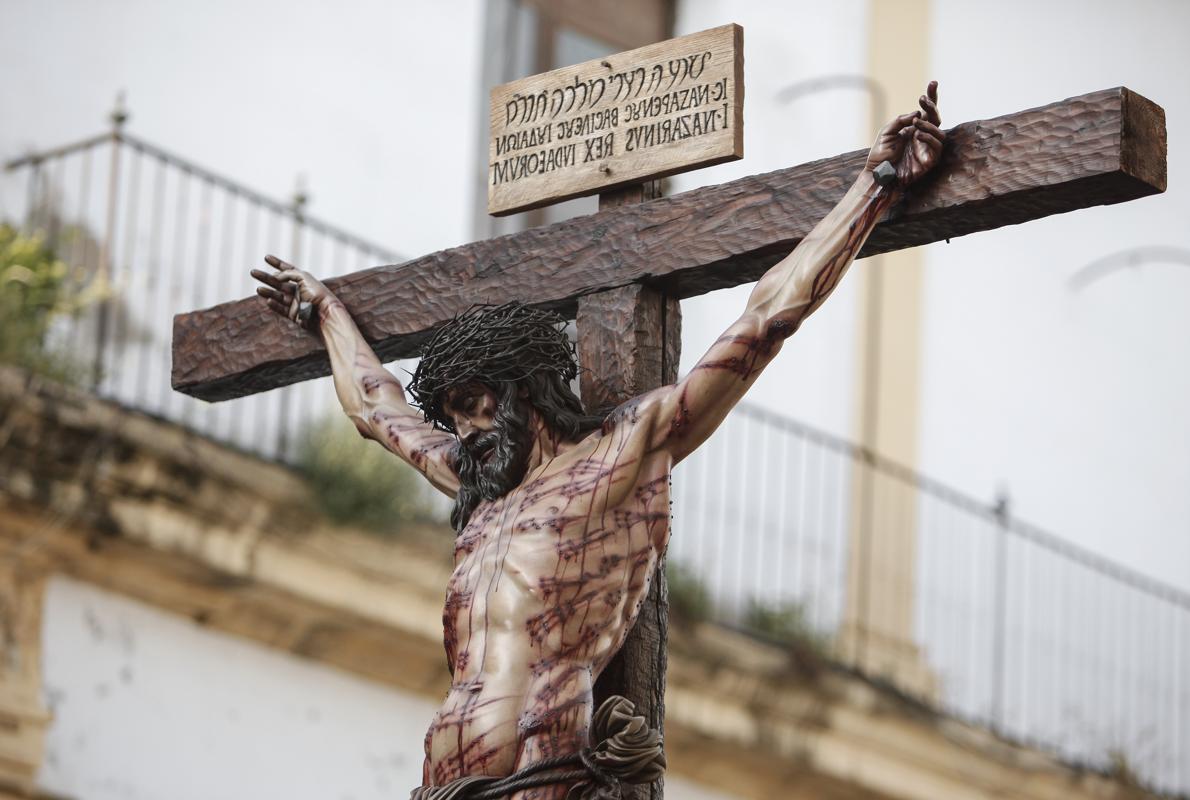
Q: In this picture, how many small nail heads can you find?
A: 2